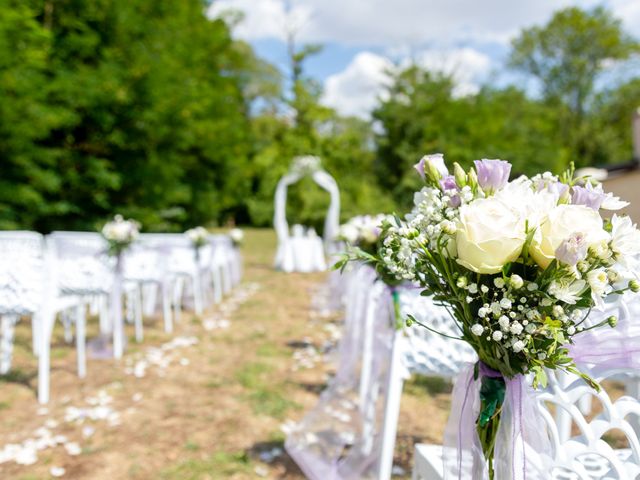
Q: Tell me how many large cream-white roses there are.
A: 2